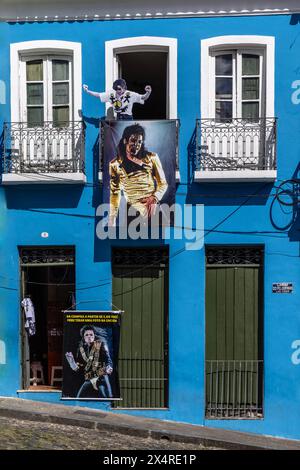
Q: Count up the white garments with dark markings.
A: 2